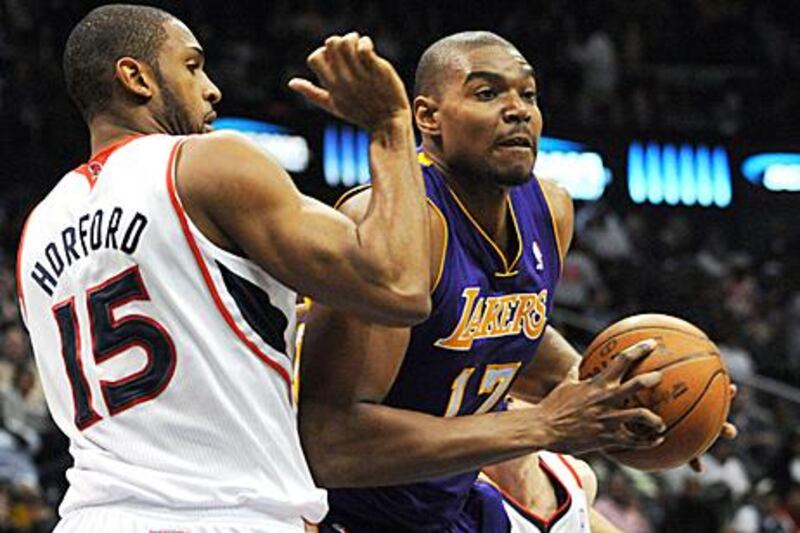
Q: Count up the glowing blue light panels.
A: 5